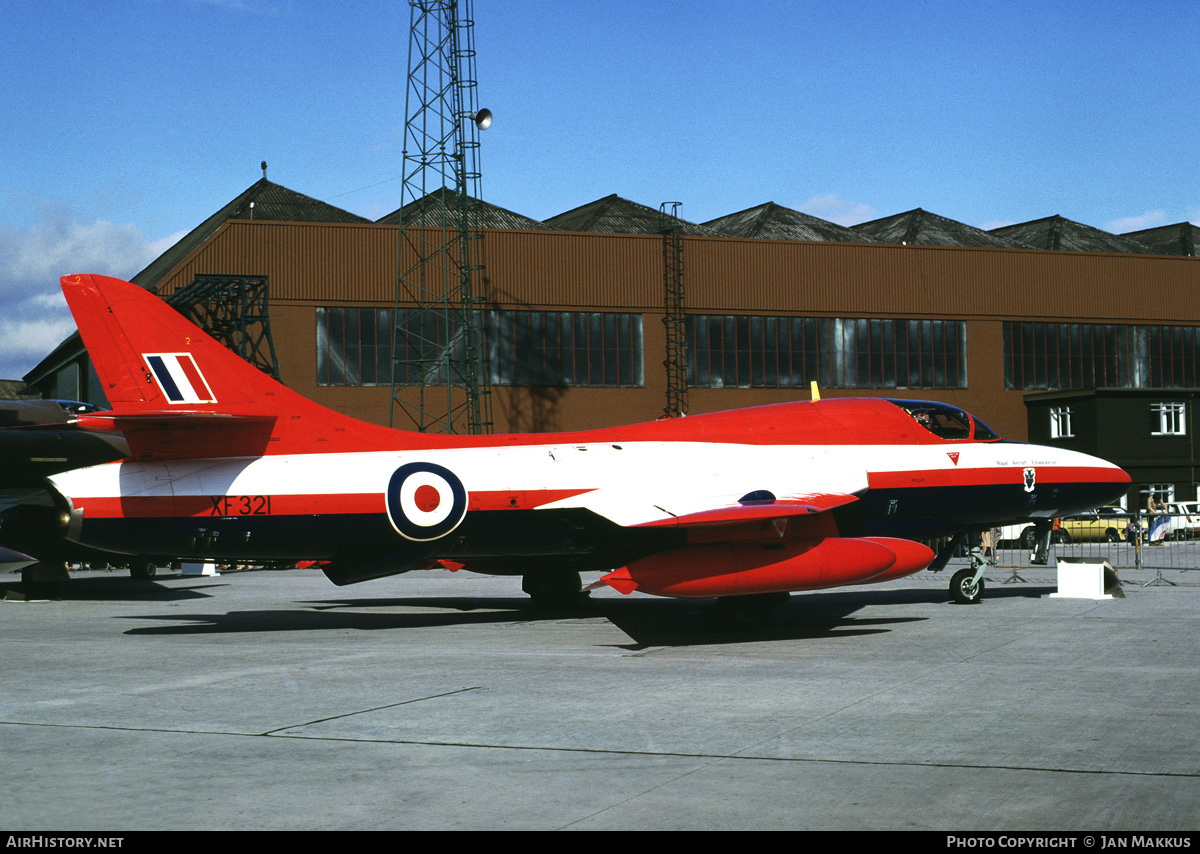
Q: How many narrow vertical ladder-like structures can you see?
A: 2